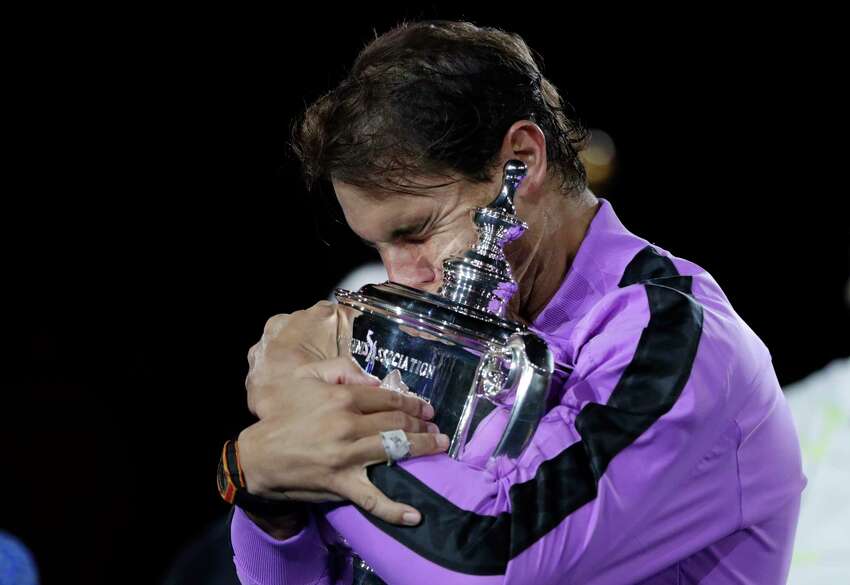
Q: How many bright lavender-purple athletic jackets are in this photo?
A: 1